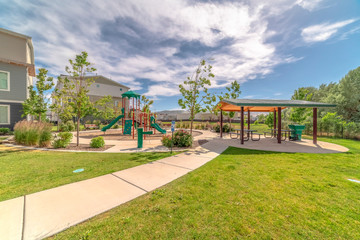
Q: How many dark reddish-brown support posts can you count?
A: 6